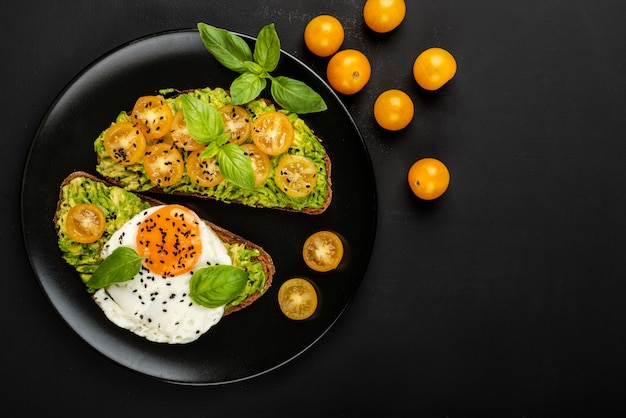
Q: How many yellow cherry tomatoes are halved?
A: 12